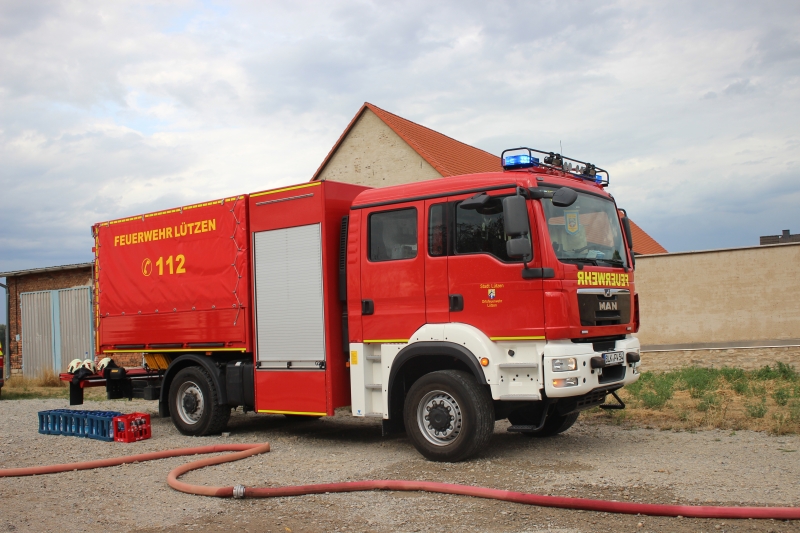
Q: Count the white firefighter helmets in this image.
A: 3